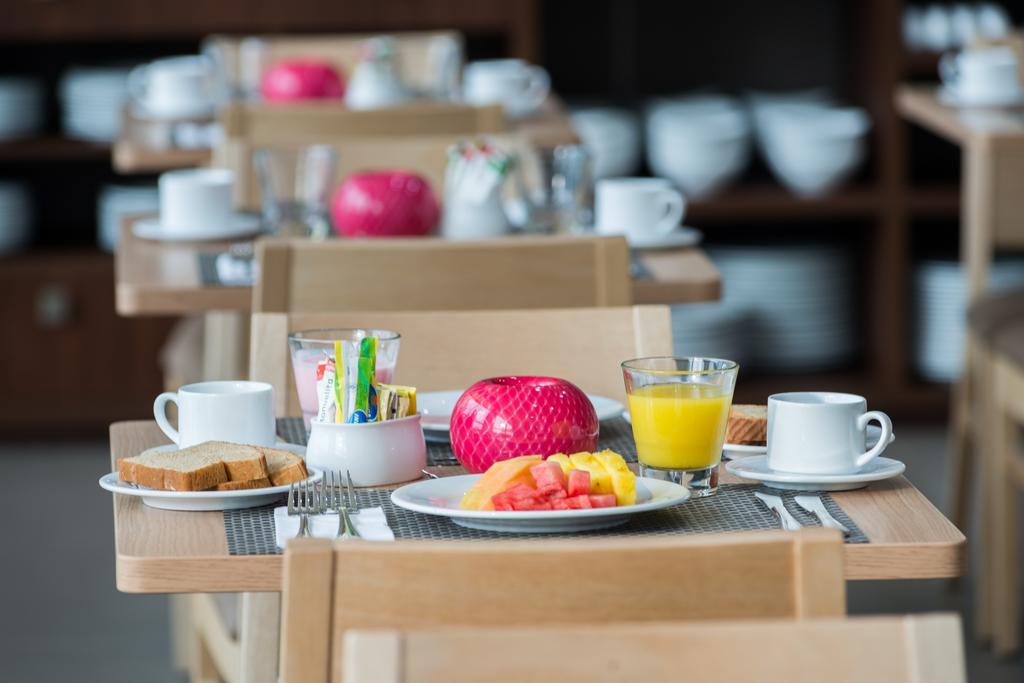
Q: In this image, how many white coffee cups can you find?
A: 7